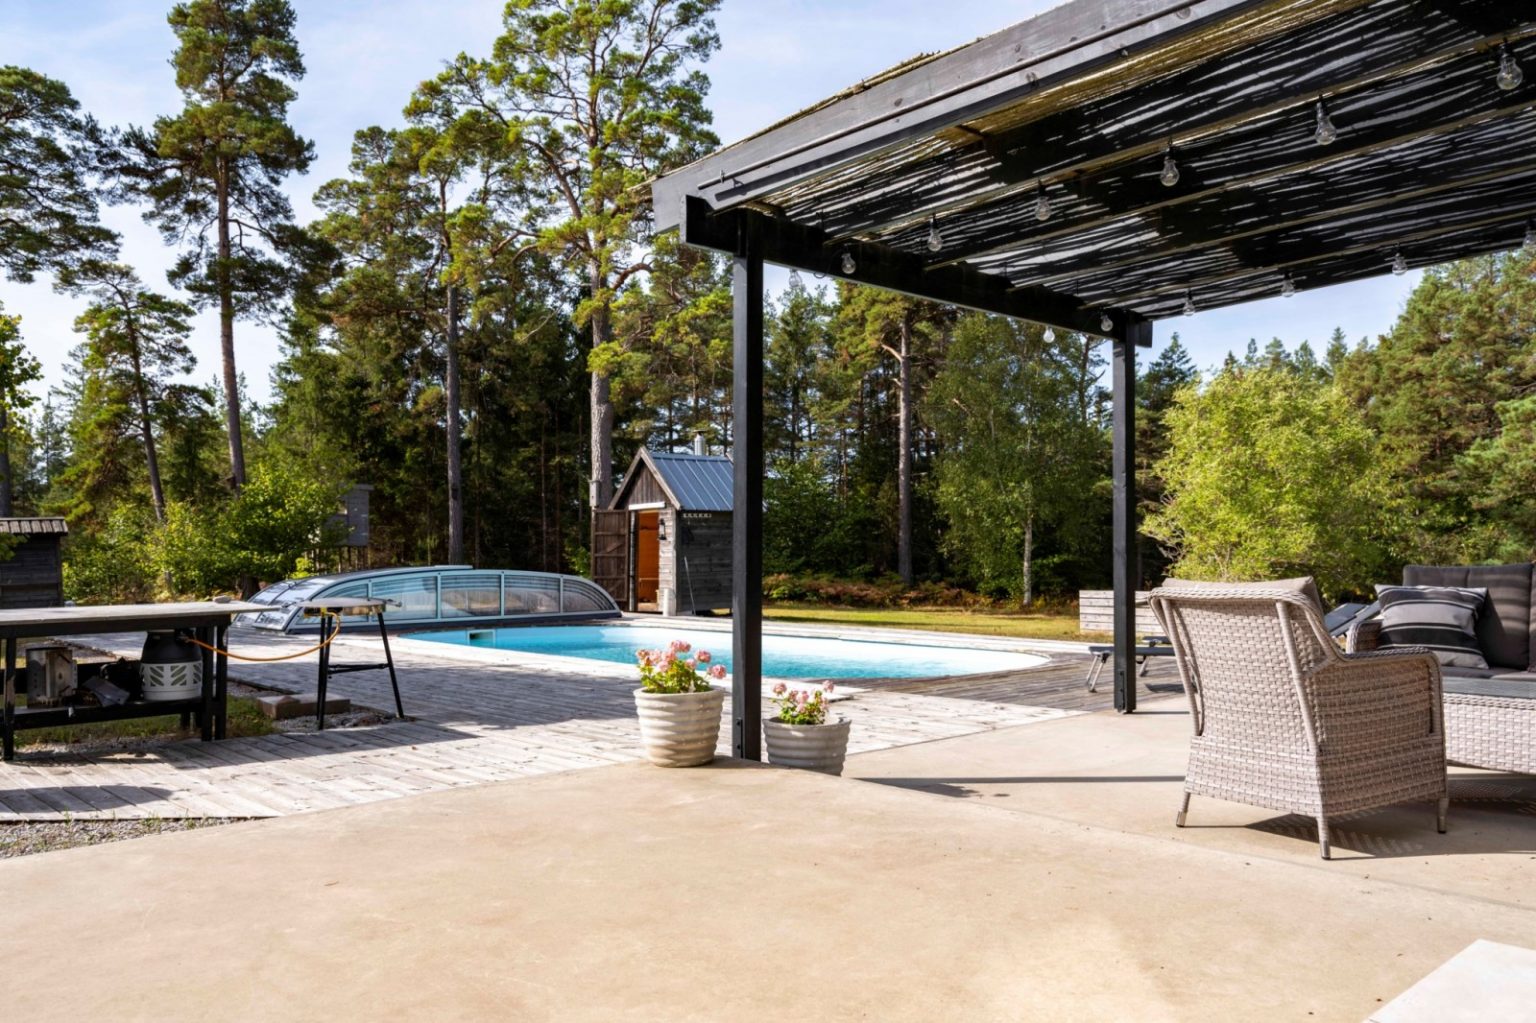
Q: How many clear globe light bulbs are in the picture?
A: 13